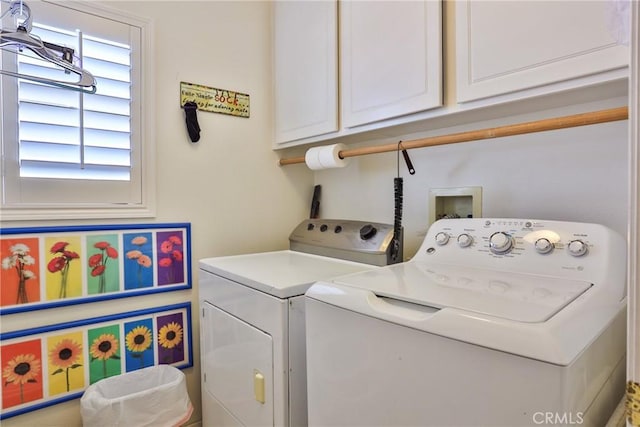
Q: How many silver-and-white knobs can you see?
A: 5